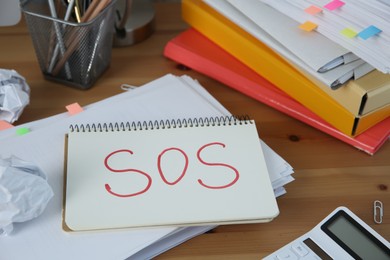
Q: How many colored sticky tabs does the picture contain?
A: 8